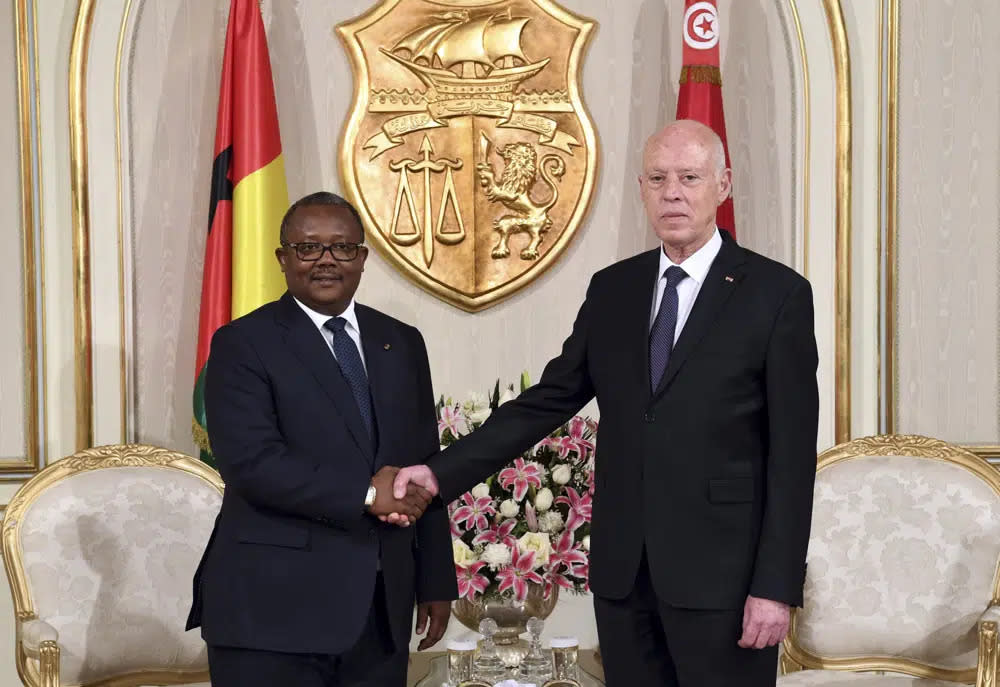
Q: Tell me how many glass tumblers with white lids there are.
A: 2